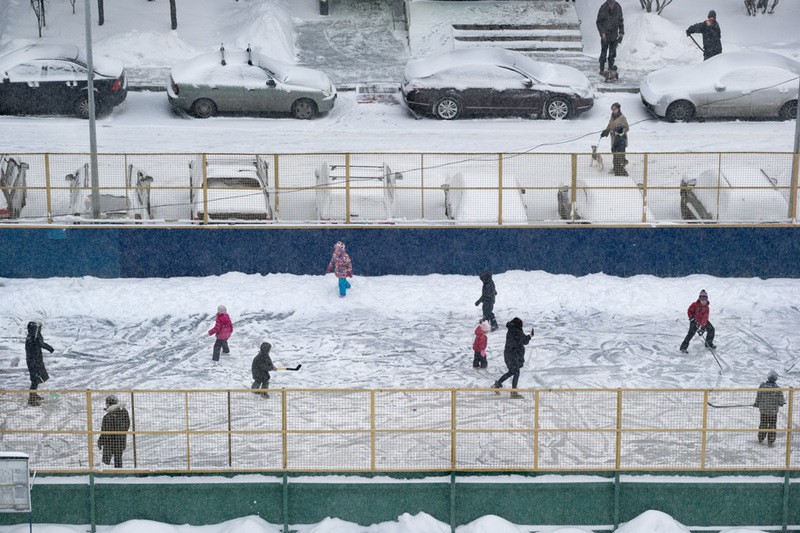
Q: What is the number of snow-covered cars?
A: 11